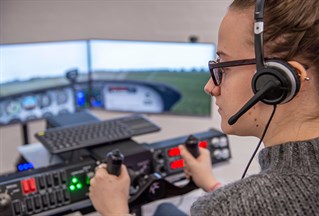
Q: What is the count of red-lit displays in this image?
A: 3